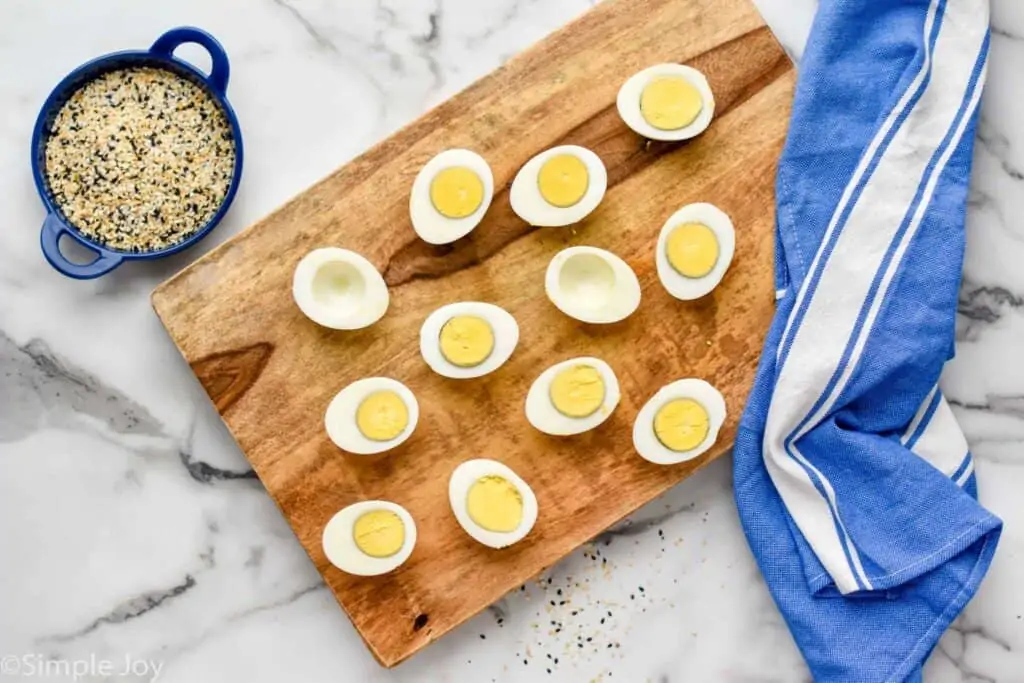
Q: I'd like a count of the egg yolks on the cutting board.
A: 10